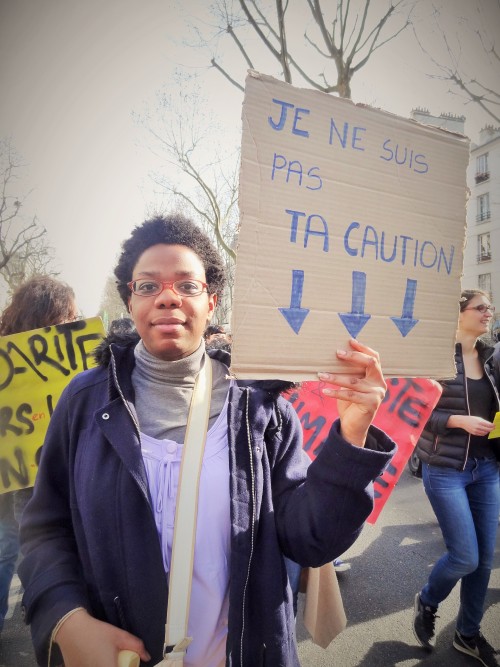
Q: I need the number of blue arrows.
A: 3